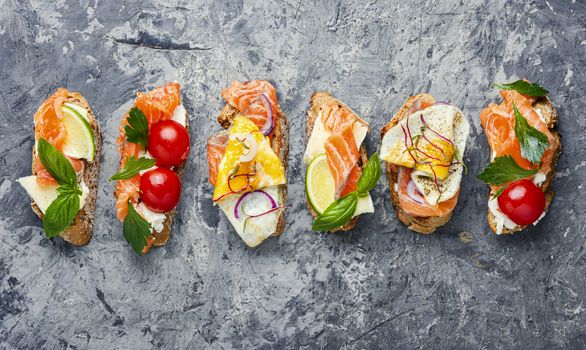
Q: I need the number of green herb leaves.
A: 10